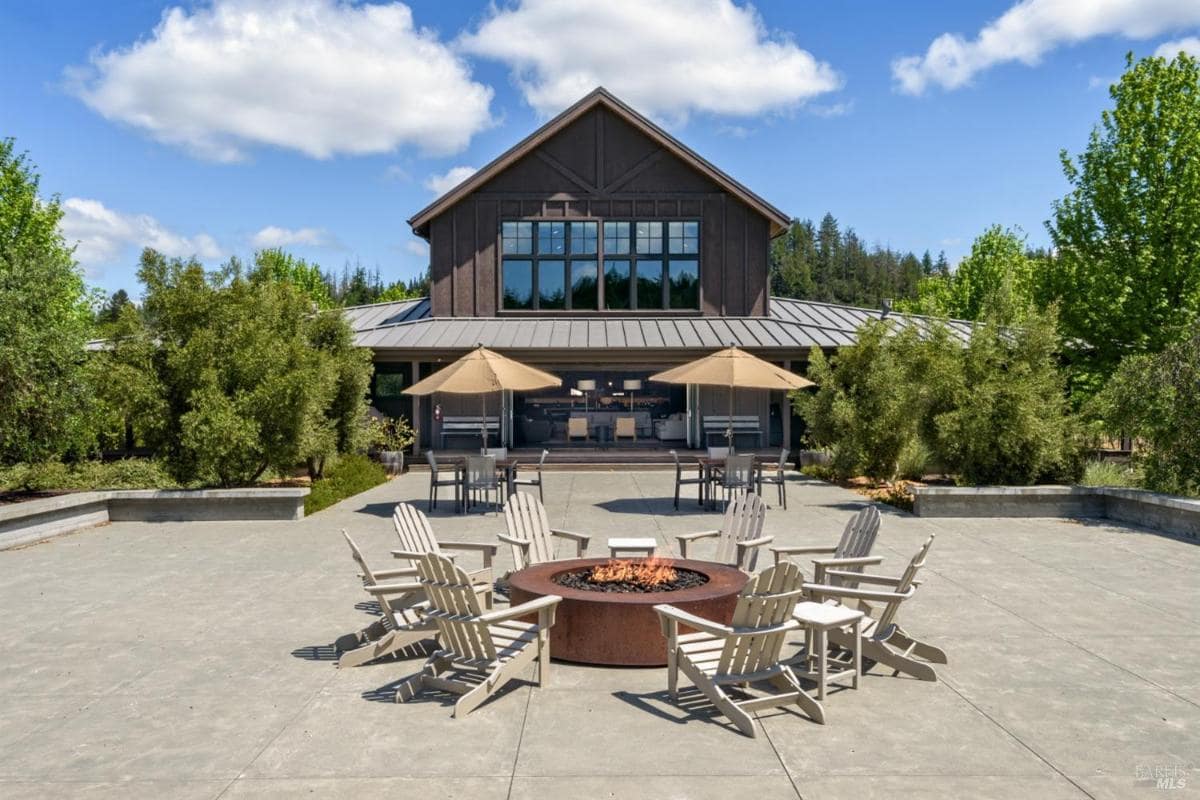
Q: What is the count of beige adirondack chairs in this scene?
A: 8